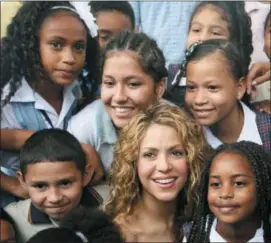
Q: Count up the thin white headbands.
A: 1